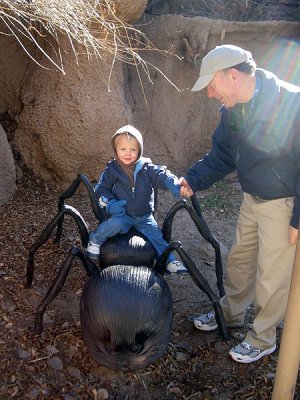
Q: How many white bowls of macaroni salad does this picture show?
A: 0